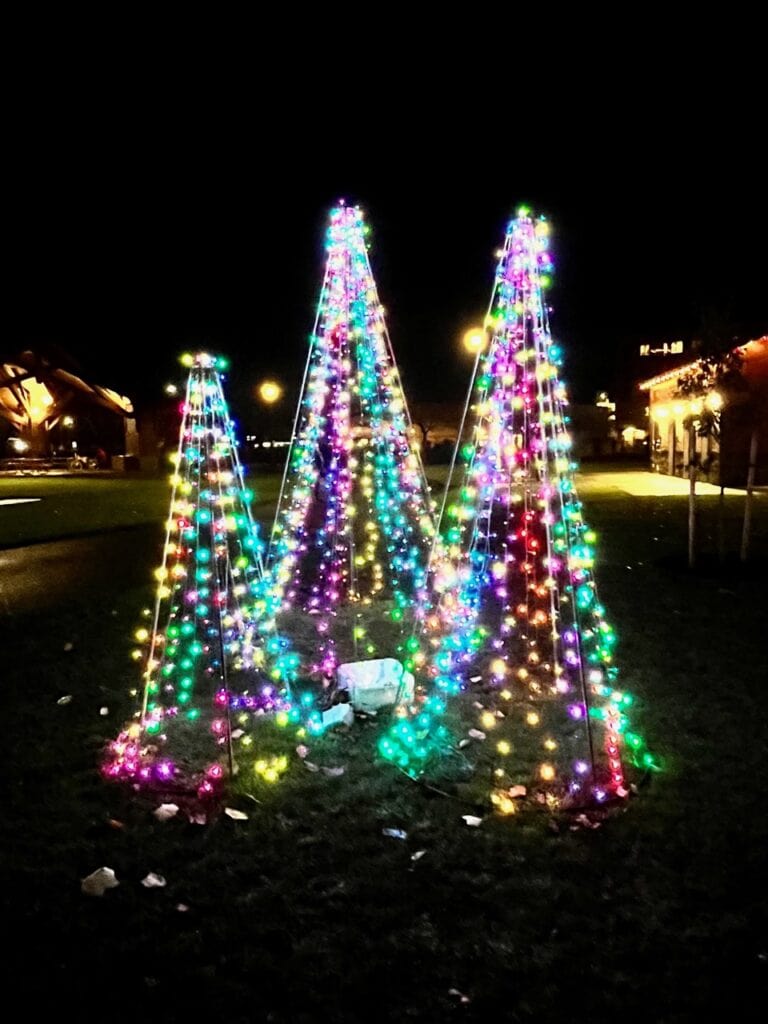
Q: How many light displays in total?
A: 3